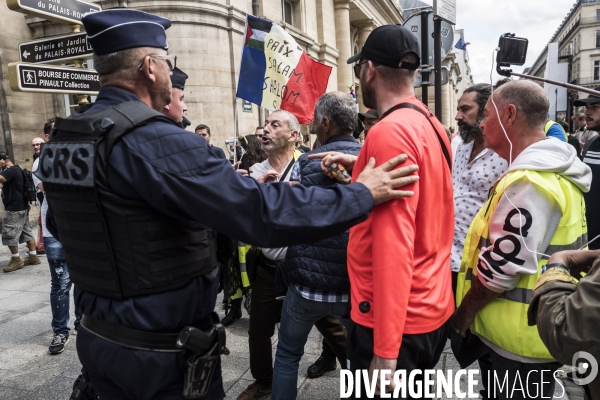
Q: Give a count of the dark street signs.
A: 3